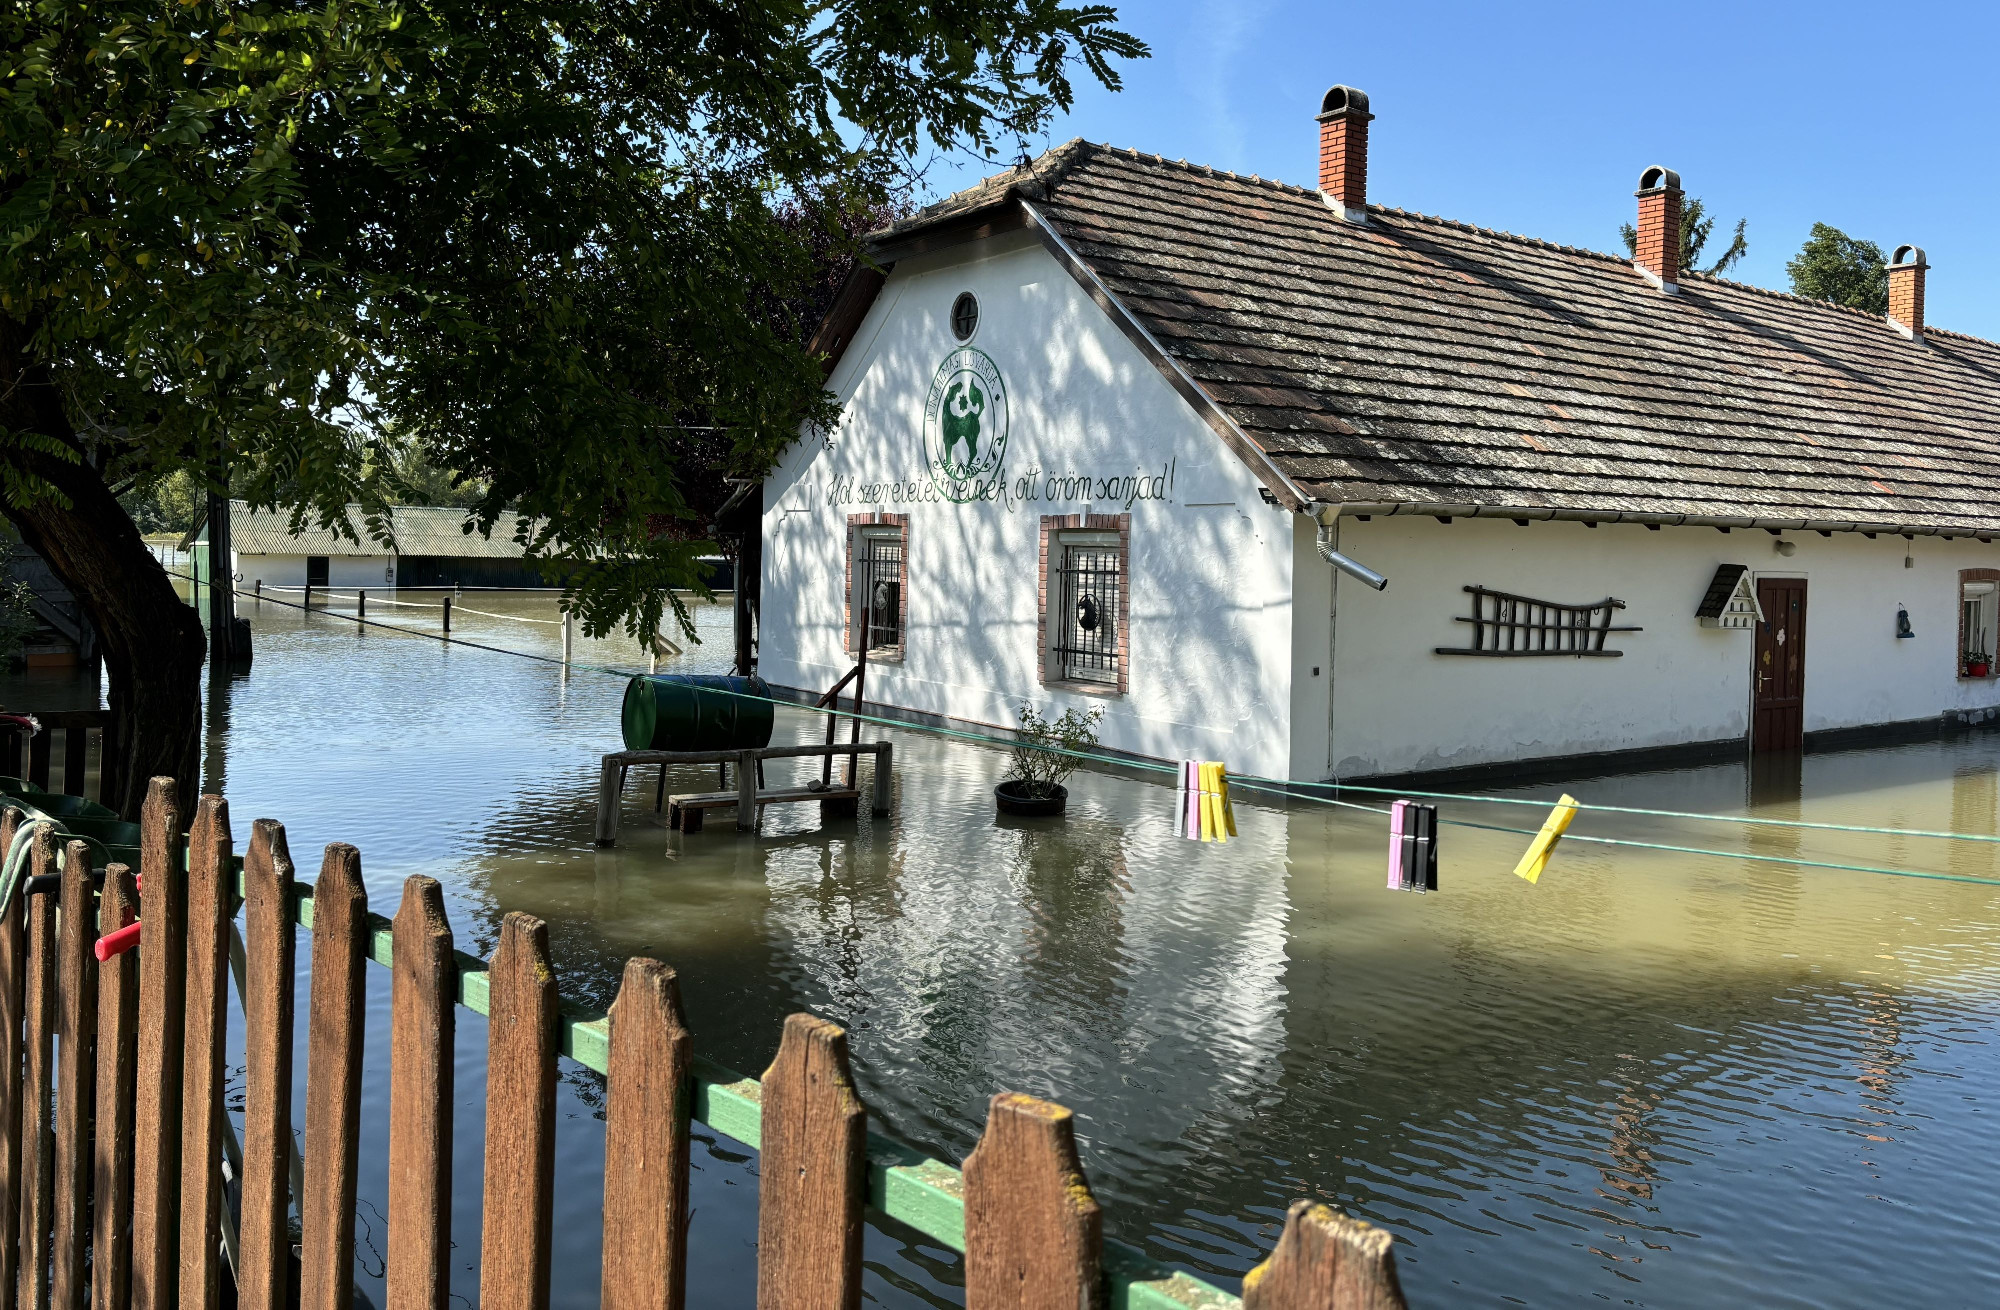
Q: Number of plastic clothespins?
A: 8